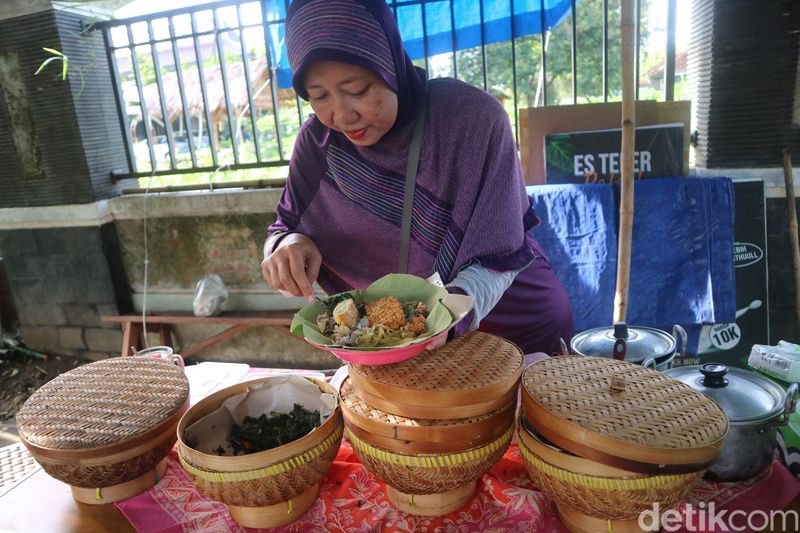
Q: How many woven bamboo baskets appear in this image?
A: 4